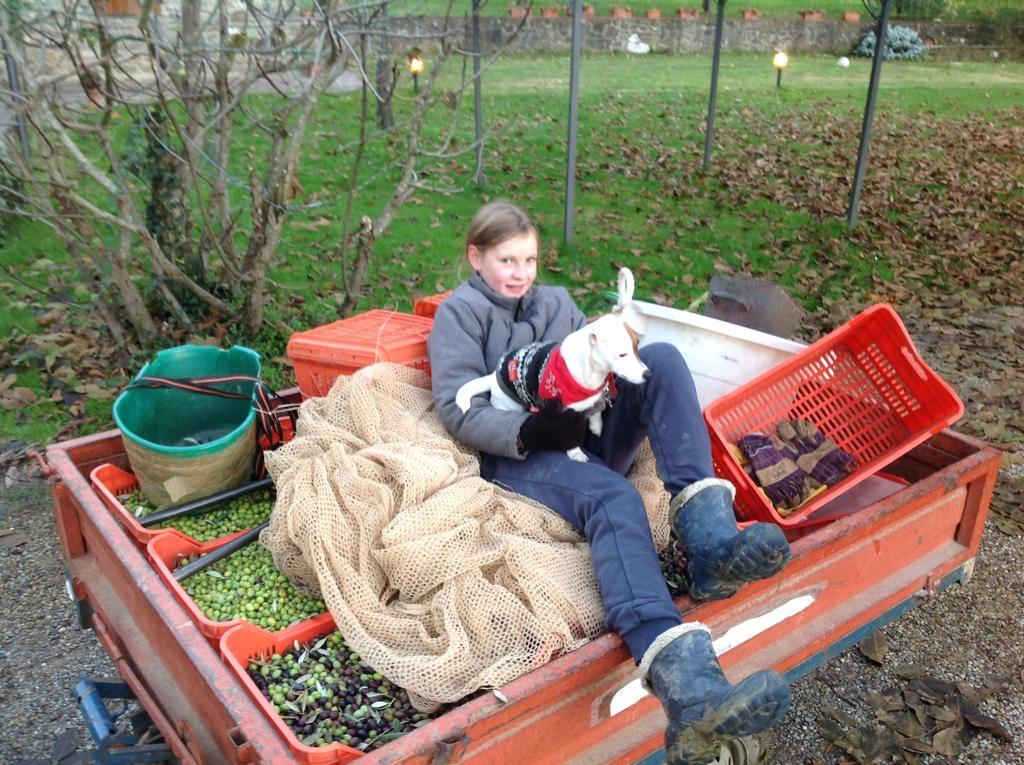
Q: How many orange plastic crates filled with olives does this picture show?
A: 3